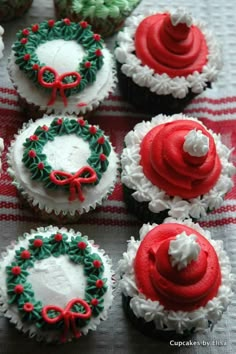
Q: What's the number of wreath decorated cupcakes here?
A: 3